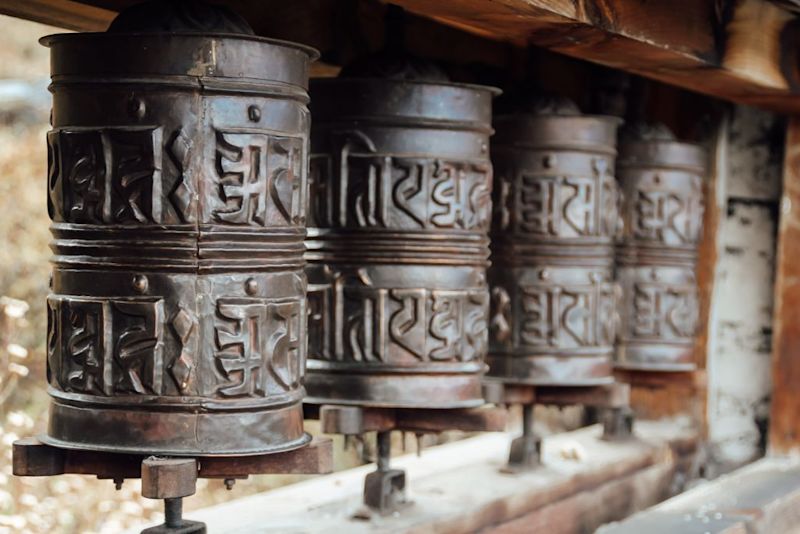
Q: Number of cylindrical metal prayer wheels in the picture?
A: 4